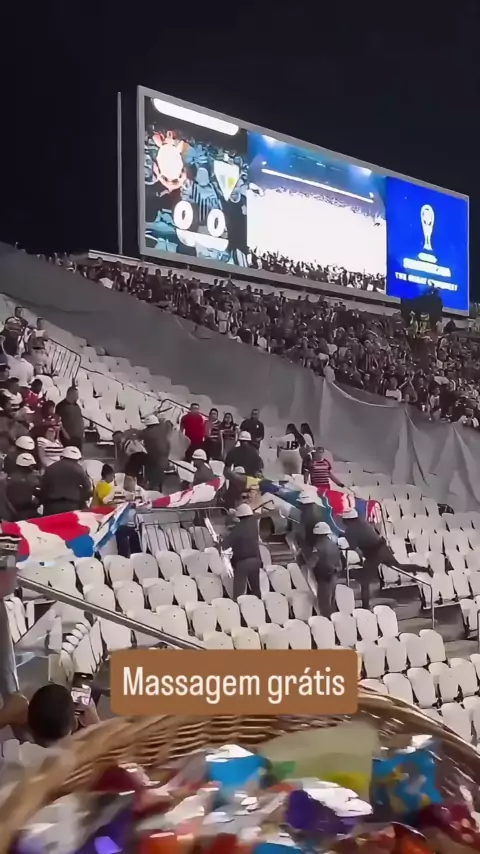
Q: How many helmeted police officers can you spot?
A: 11